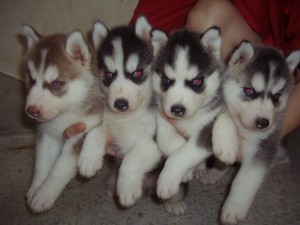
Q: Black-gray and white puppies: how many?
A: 3